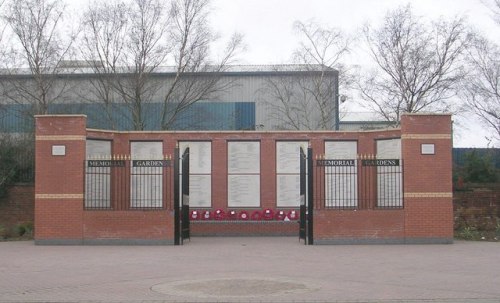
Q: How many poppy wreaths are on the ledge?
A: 9